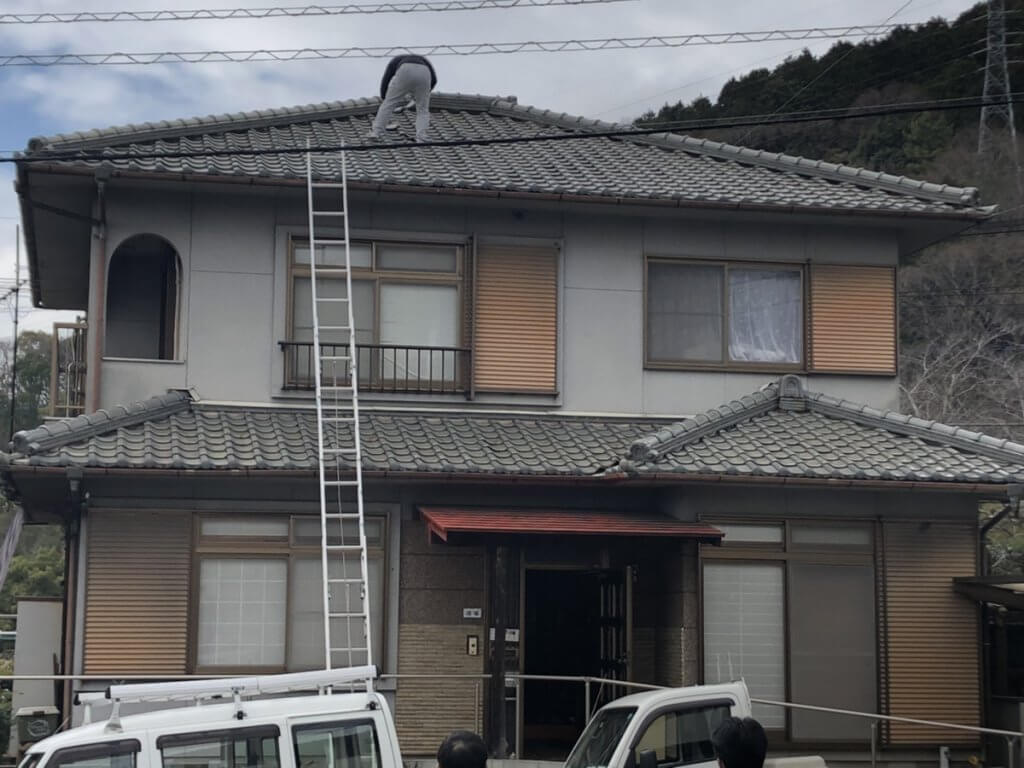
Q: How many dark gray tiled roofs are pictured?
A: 2